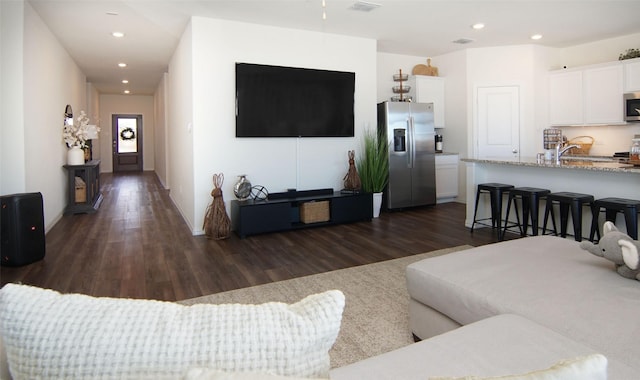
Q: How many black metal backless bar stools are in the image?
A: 4